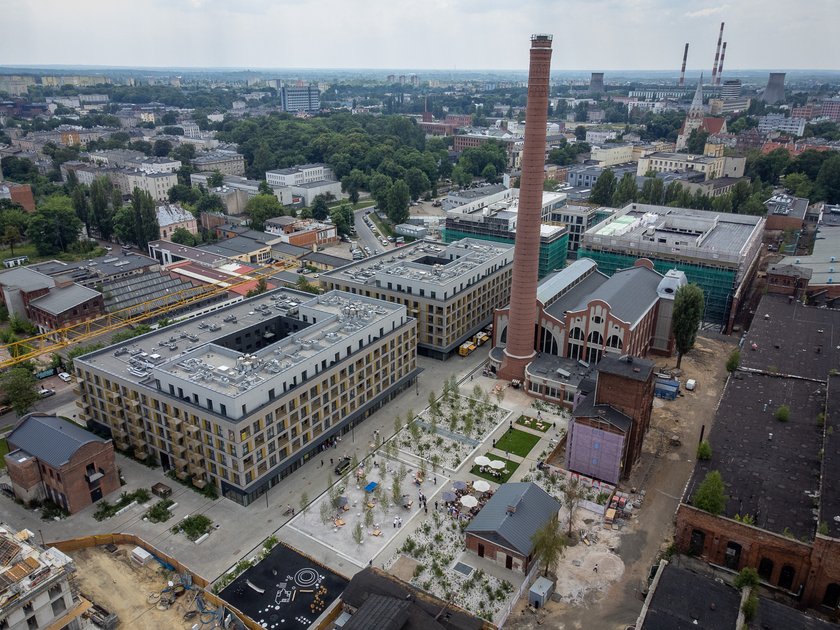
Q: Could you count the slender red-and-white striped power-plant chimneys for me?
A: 3